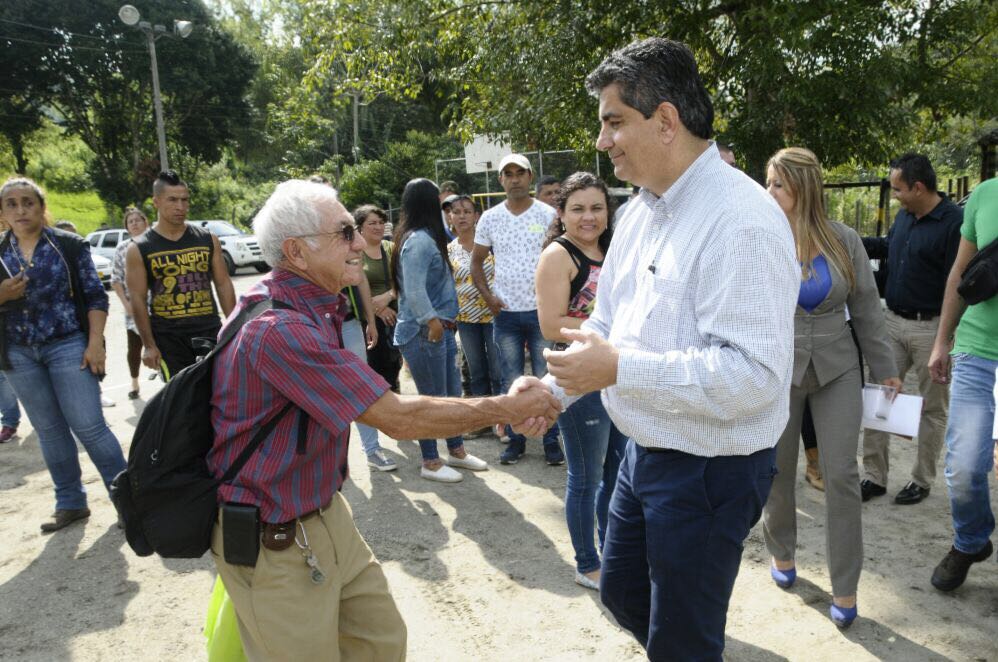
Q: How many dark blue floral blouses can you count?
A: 1